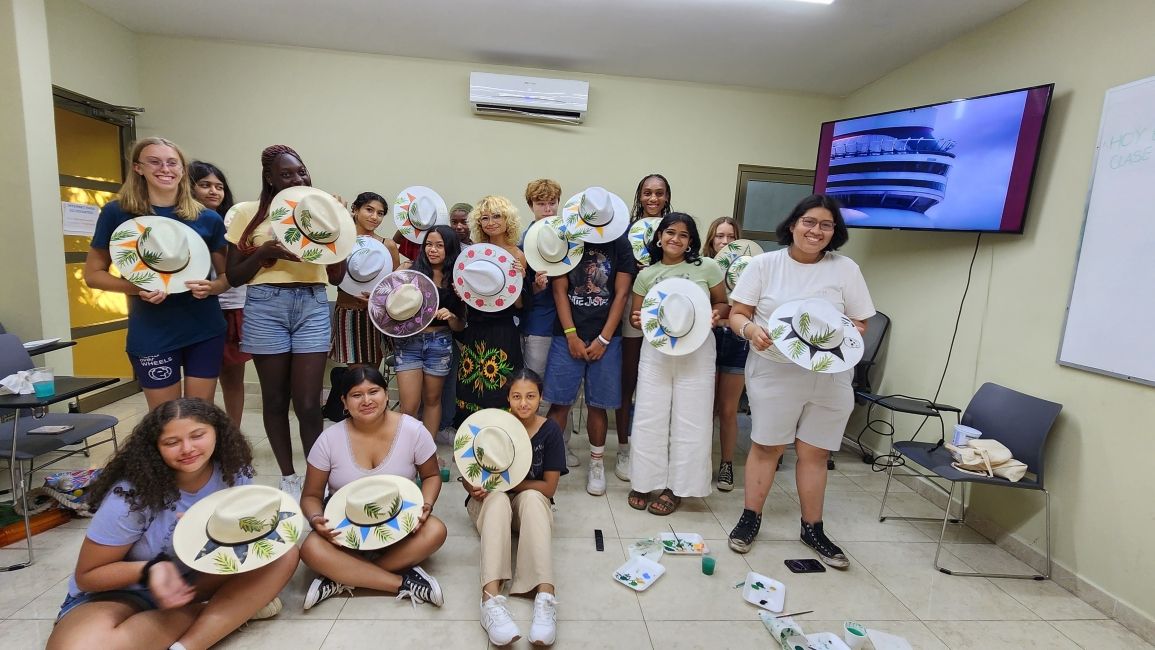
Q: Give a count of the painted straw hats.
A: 15